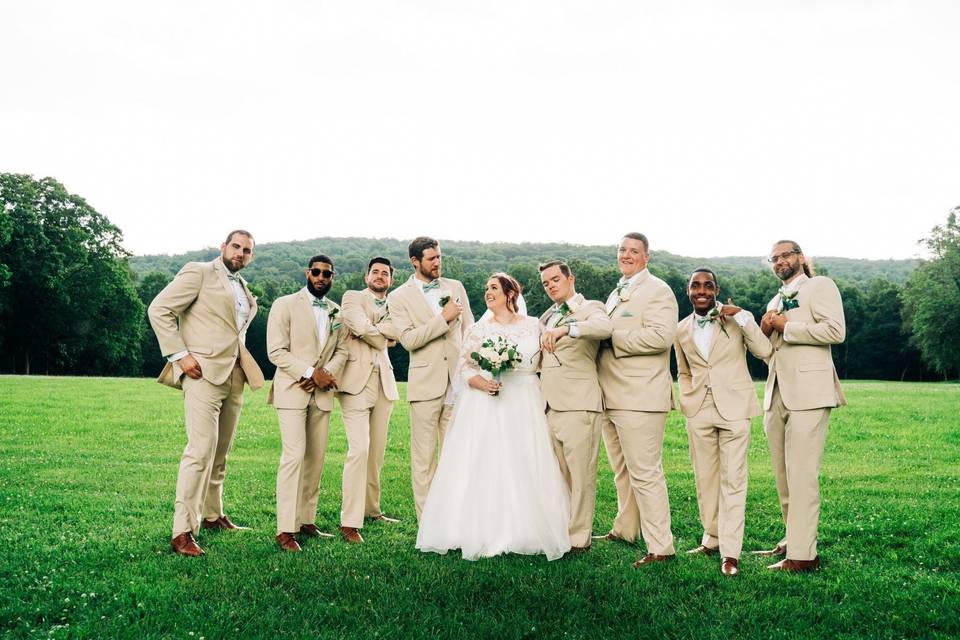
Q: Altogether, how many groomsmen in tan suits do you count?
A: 8